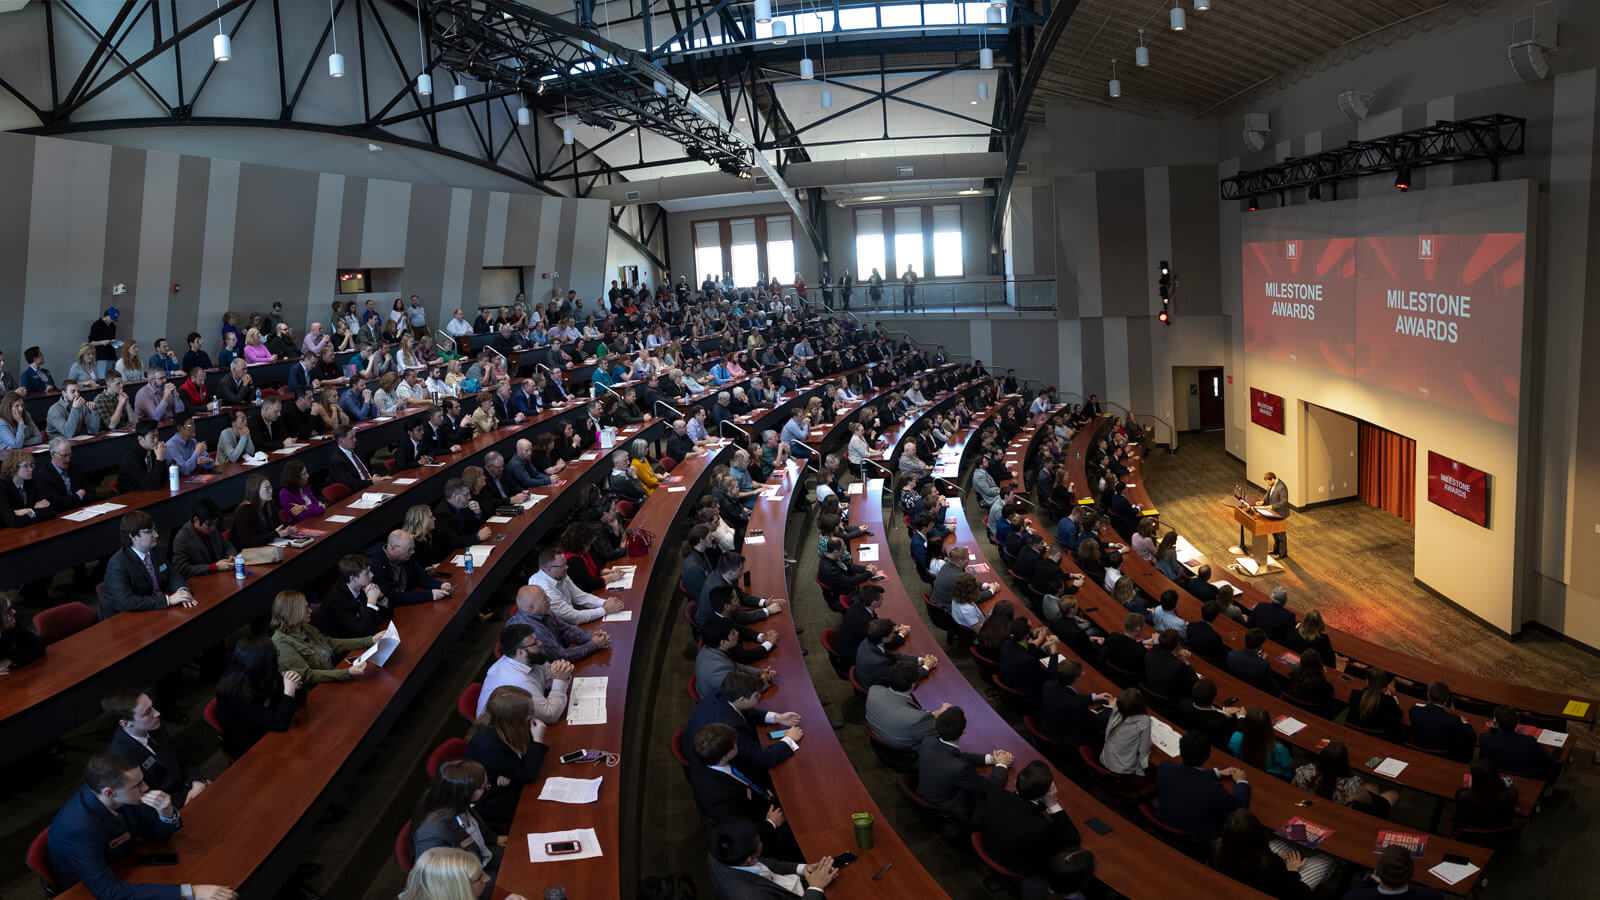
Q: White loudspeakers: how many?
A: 3